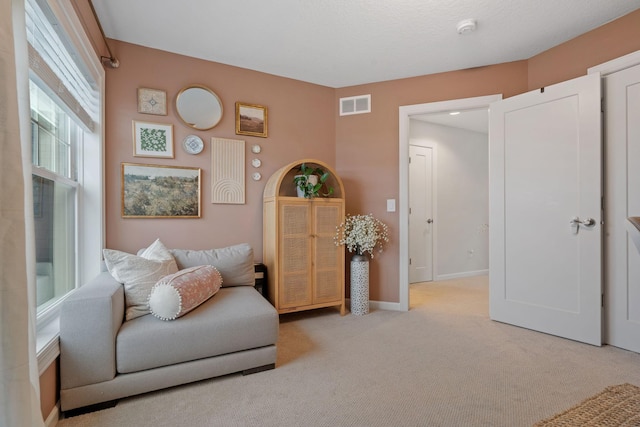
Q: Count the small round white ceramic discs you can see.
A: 3